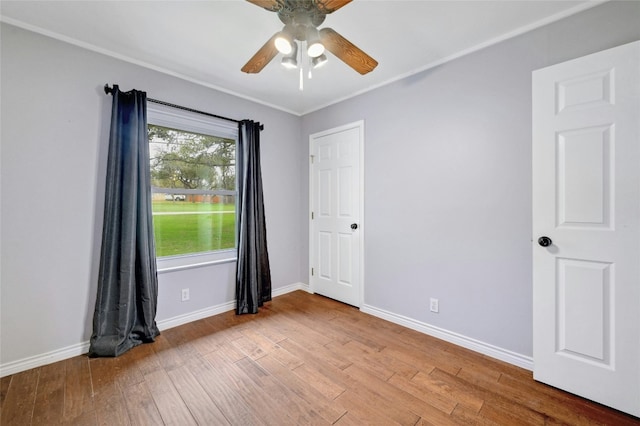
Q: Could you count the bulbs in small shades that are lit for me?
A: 4